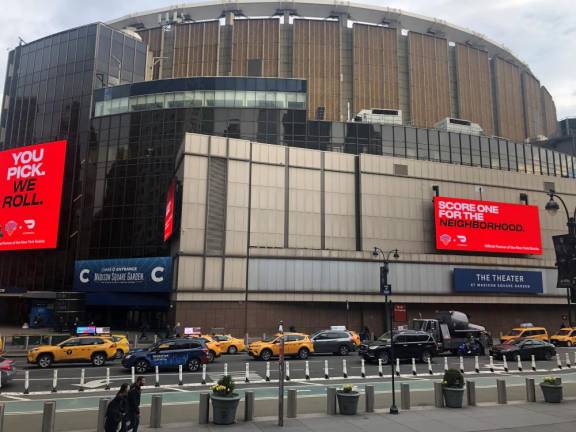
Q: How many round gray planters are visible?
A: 4